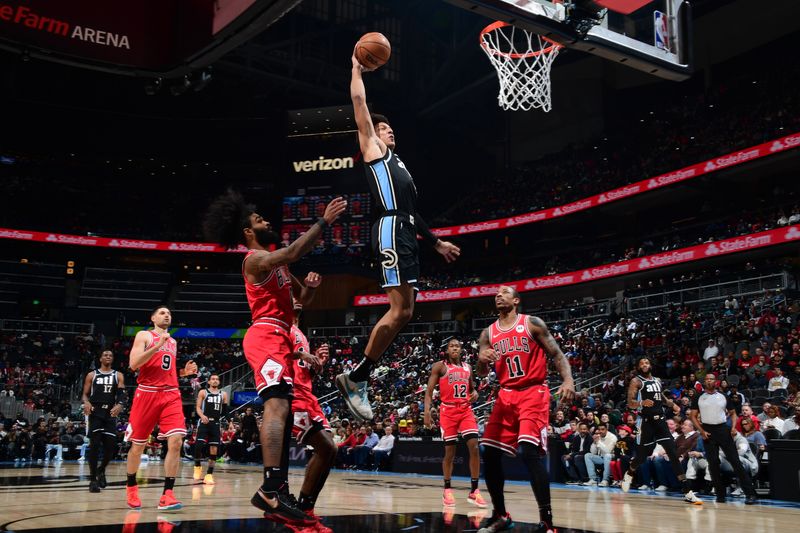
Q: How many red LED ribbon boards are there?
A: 3